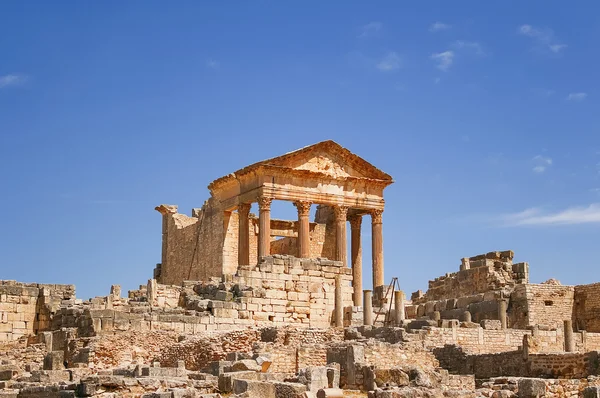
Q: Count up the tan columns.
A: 6